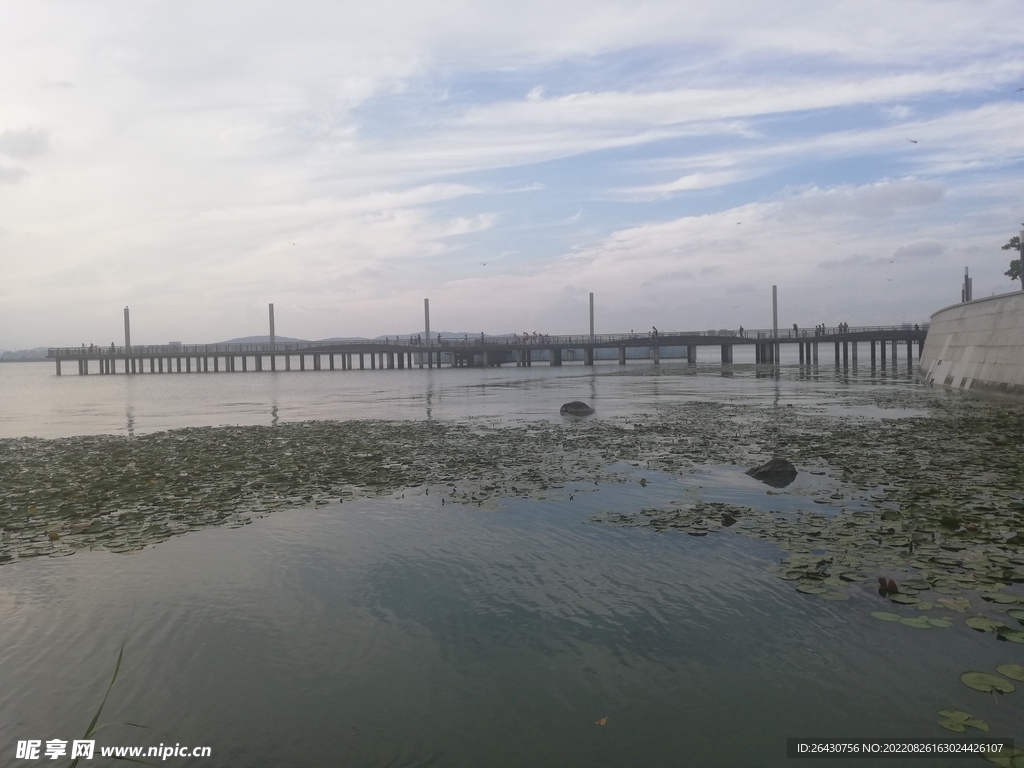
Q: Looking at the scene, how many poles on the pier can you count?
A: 5